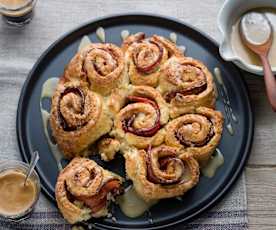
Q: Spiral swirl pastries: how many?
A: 8